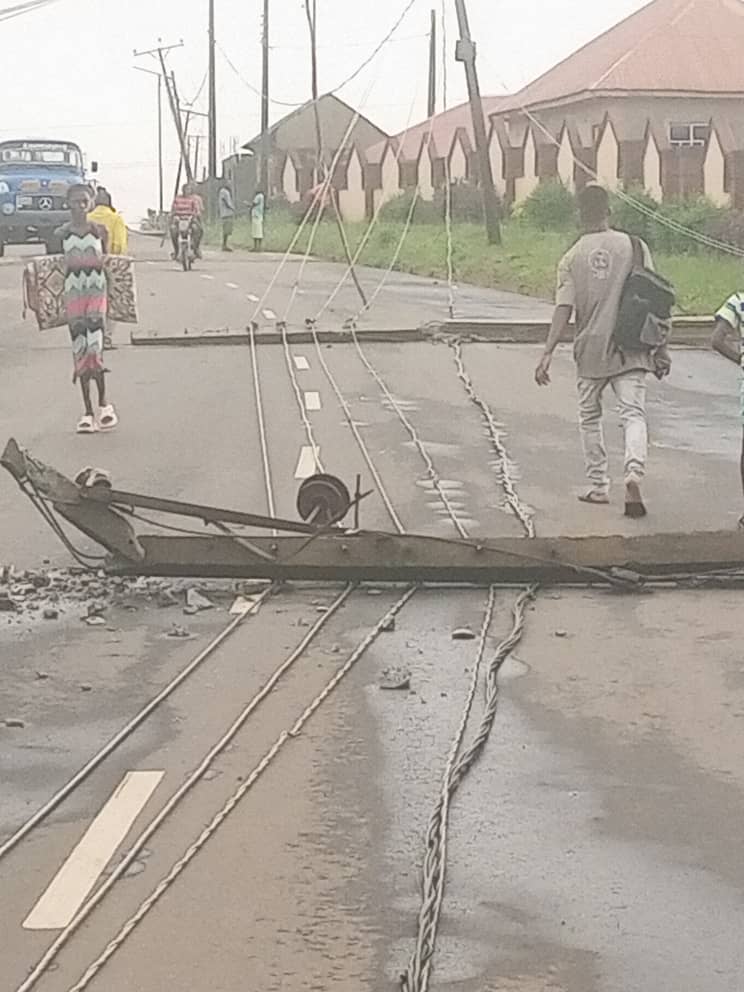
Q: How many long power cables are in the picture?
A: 5